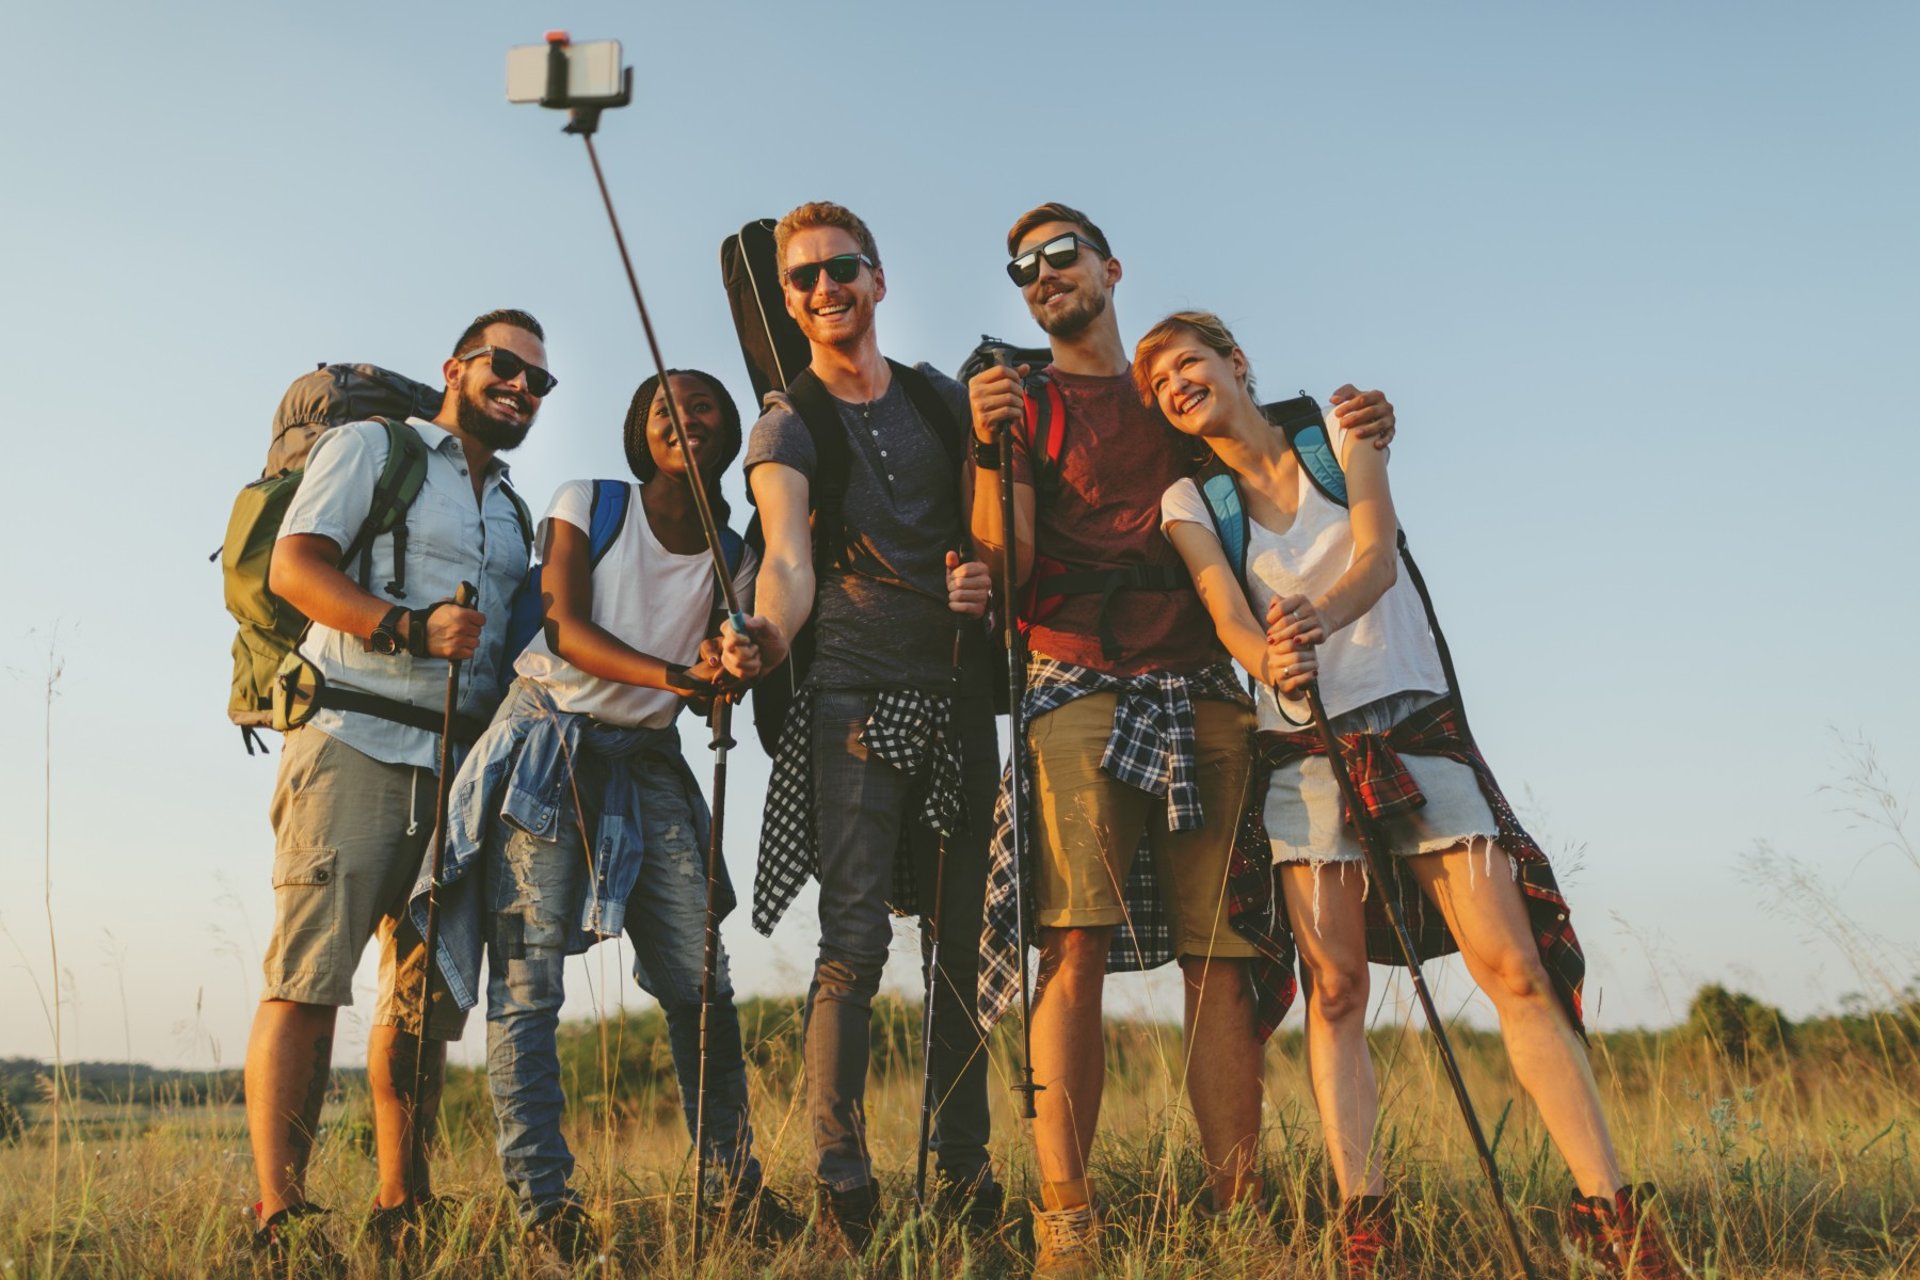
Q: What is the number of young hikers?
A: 5